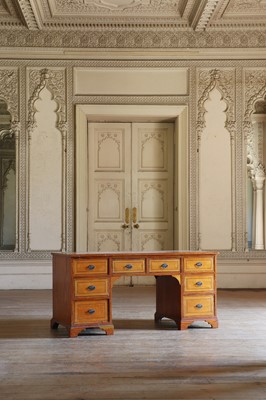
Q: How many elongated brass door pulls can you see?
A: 2